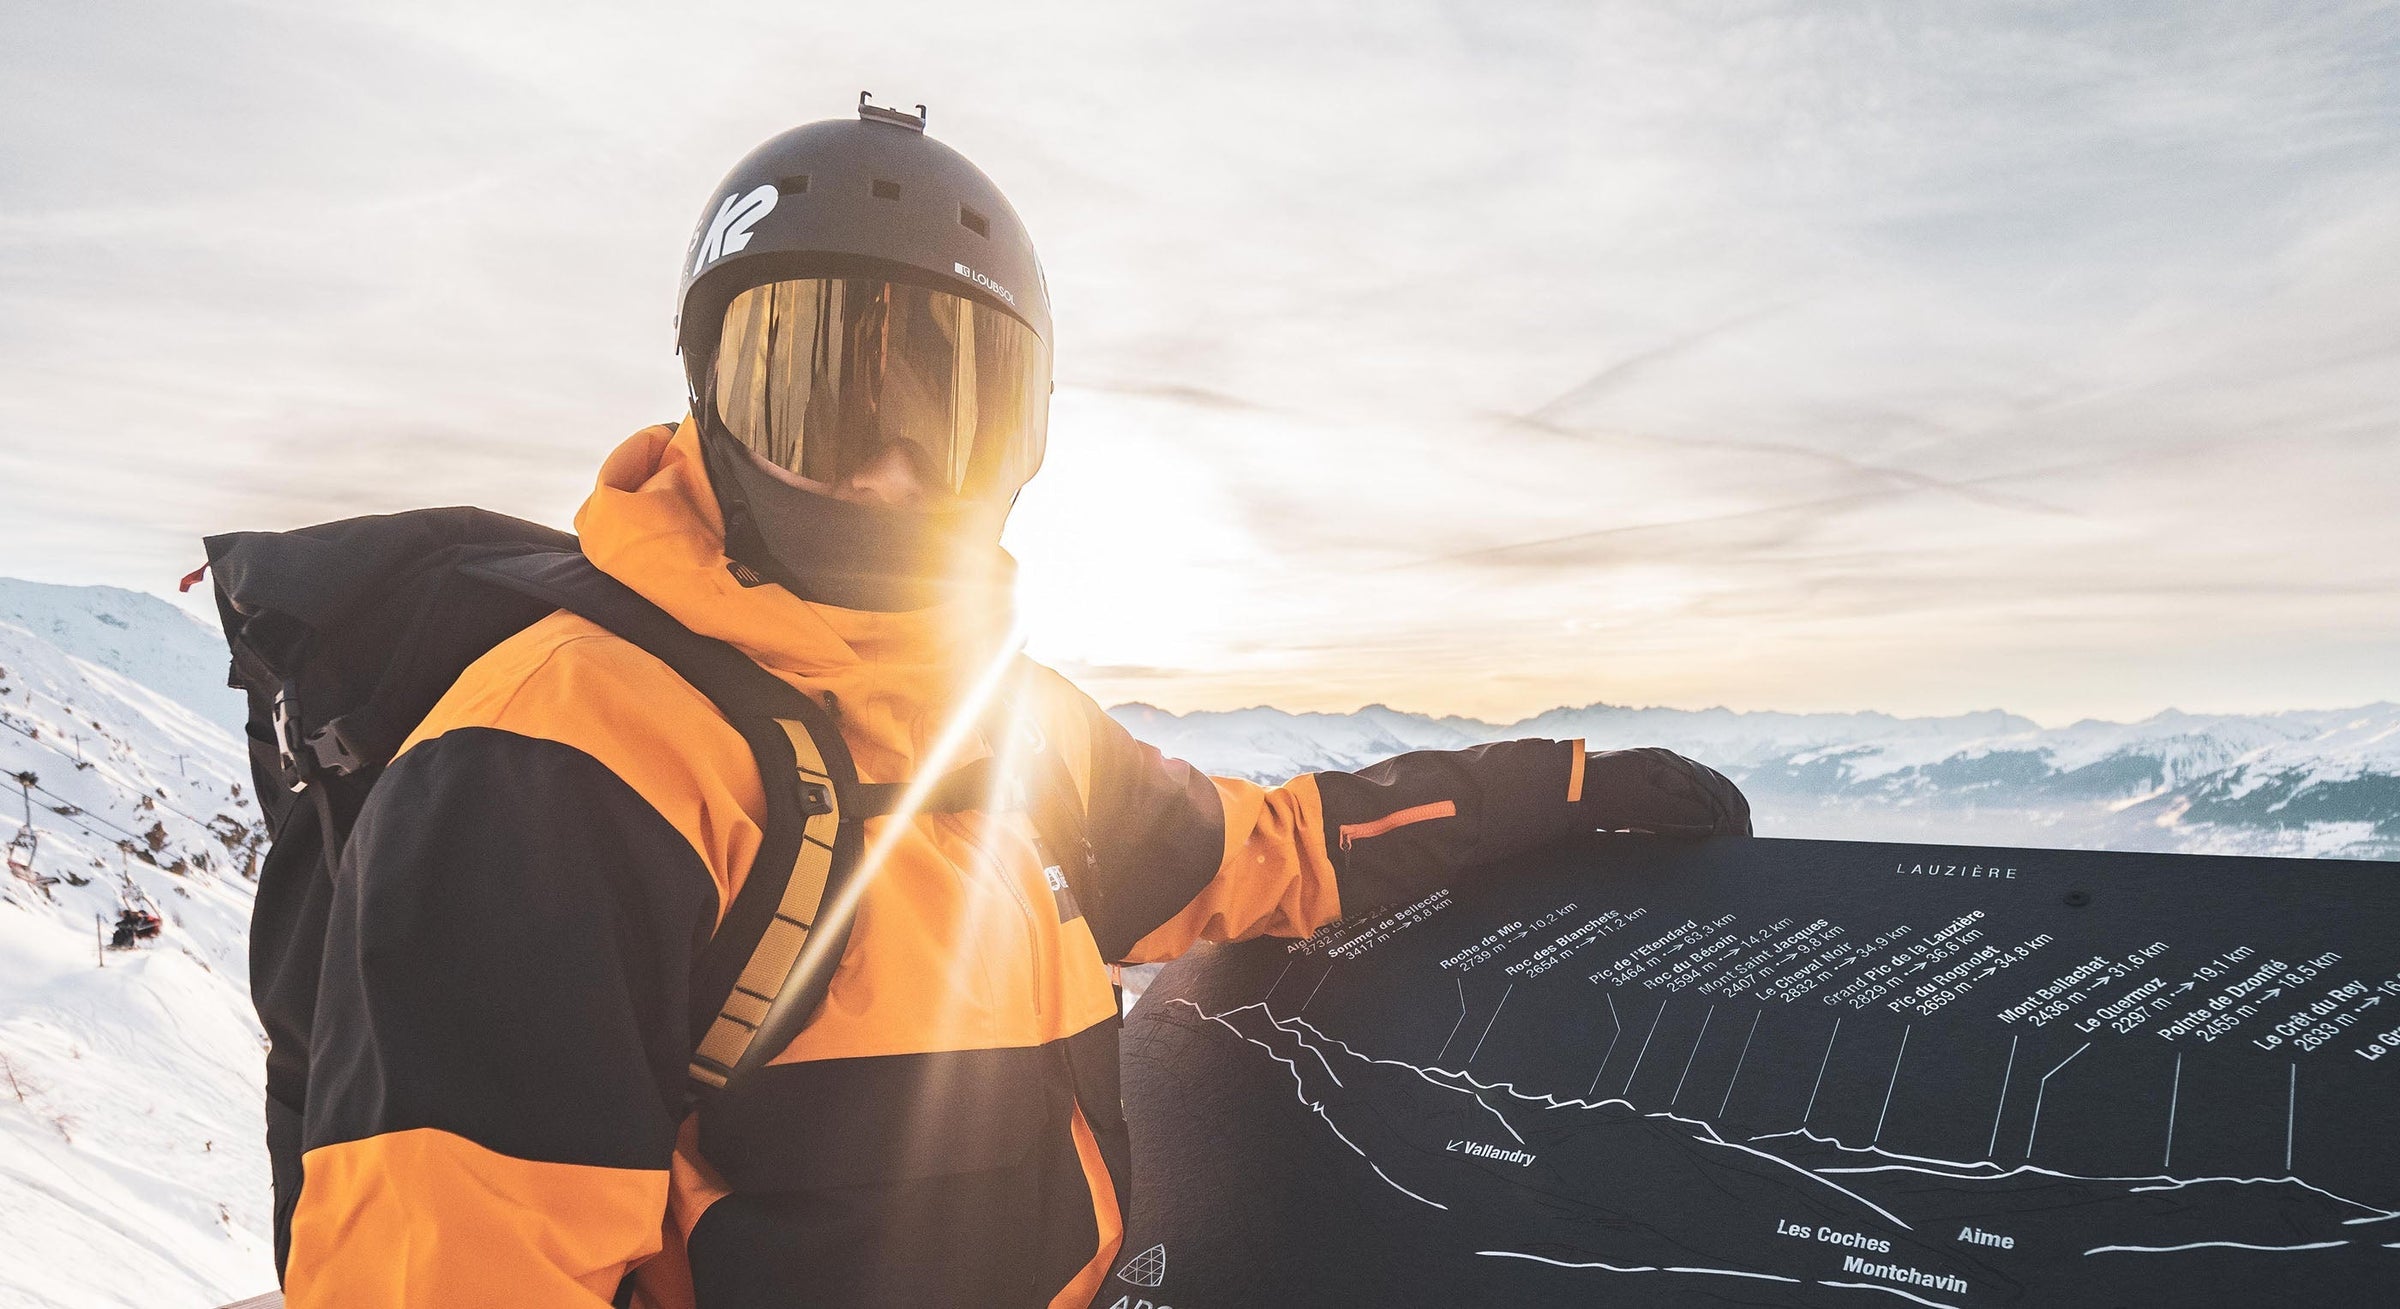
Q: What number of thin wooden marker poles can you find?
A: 1